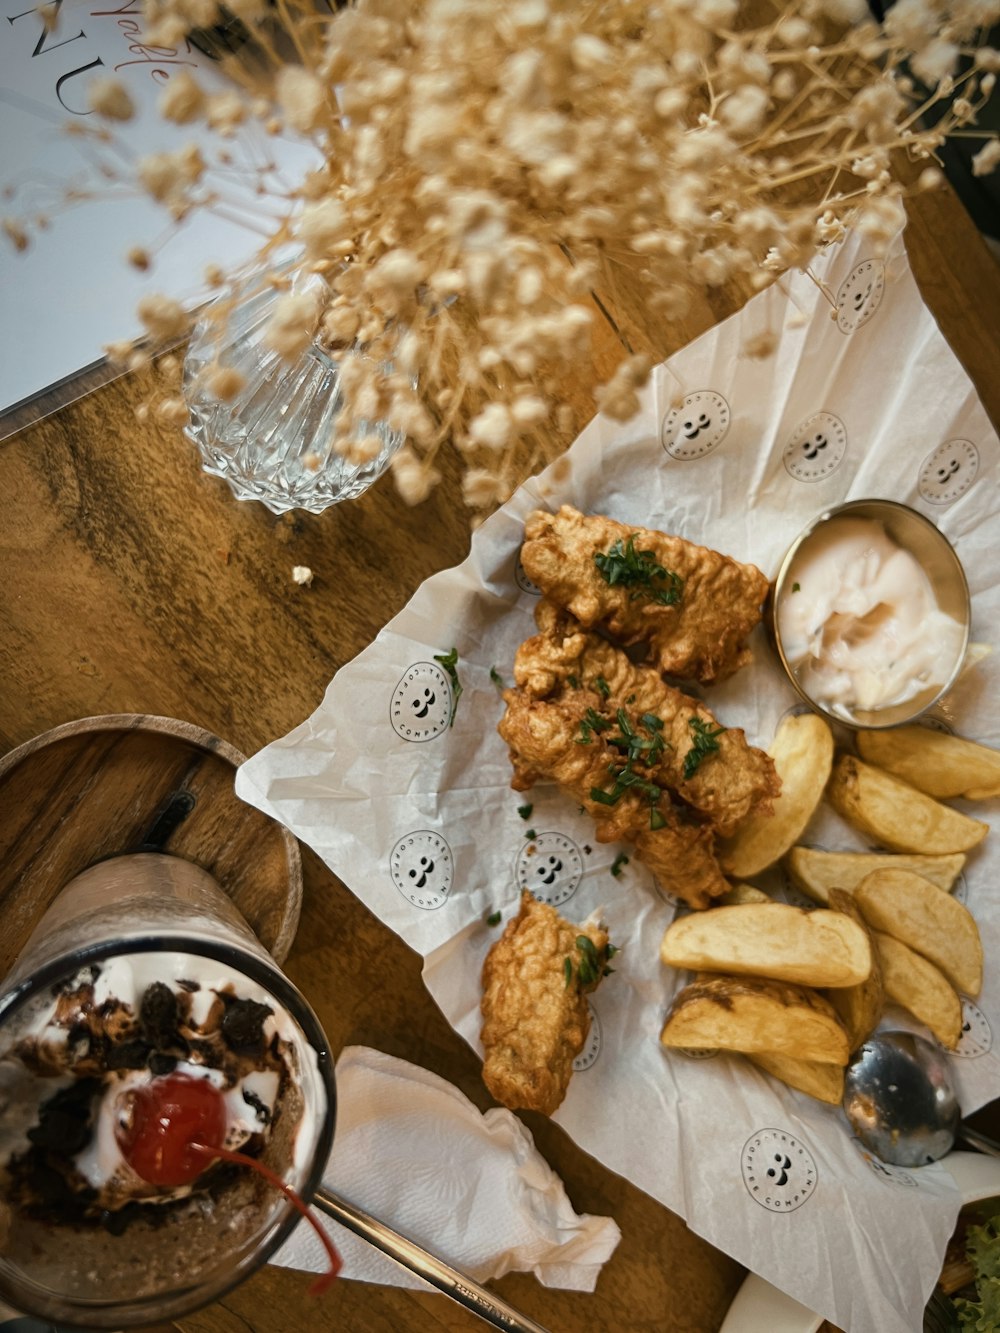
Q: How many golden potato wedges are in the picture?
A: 11